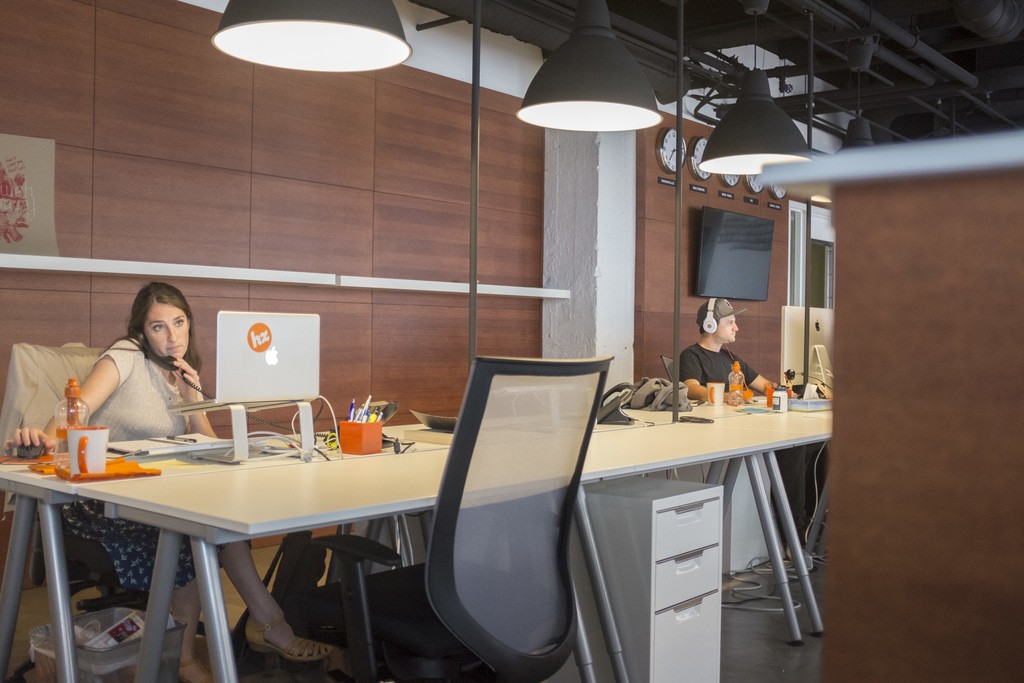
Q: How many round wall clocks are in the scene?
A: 5